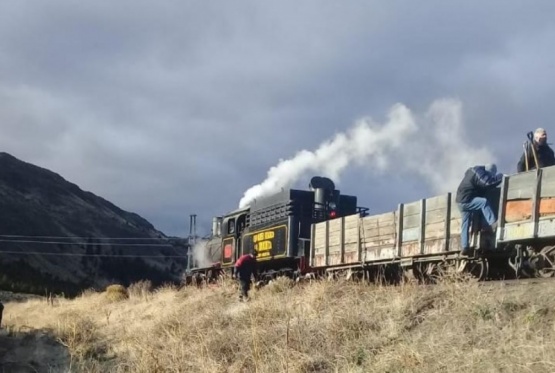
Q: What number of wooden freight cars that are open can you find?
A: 2